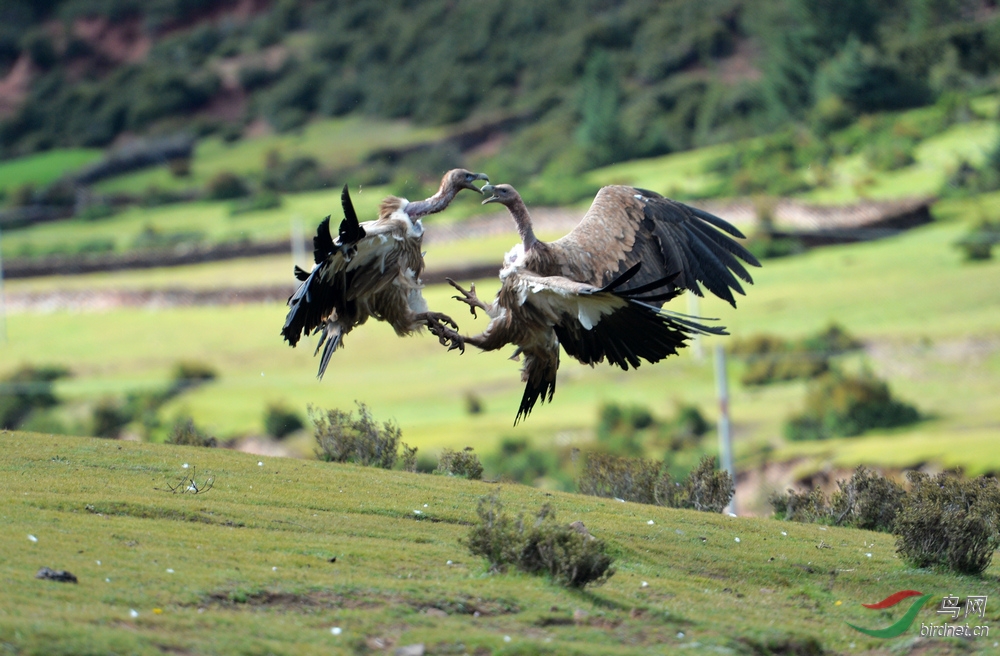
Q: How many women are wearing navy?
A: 0